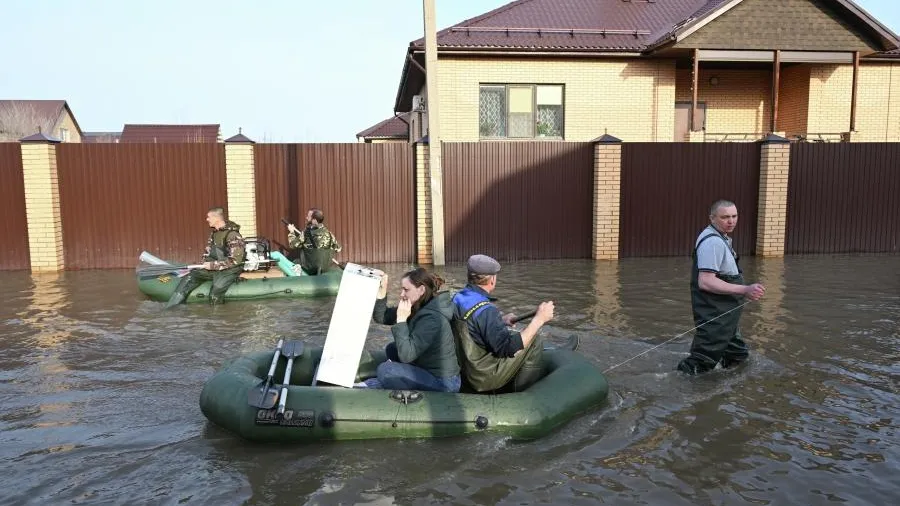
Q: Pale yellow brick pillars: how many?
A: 5